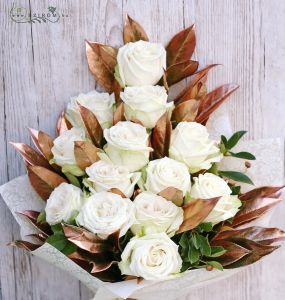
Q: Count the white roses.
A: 13